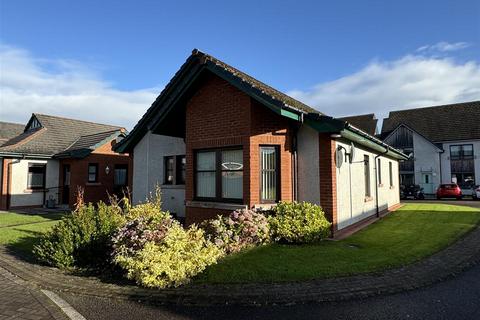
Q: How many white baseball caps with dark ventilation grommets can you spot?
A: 0